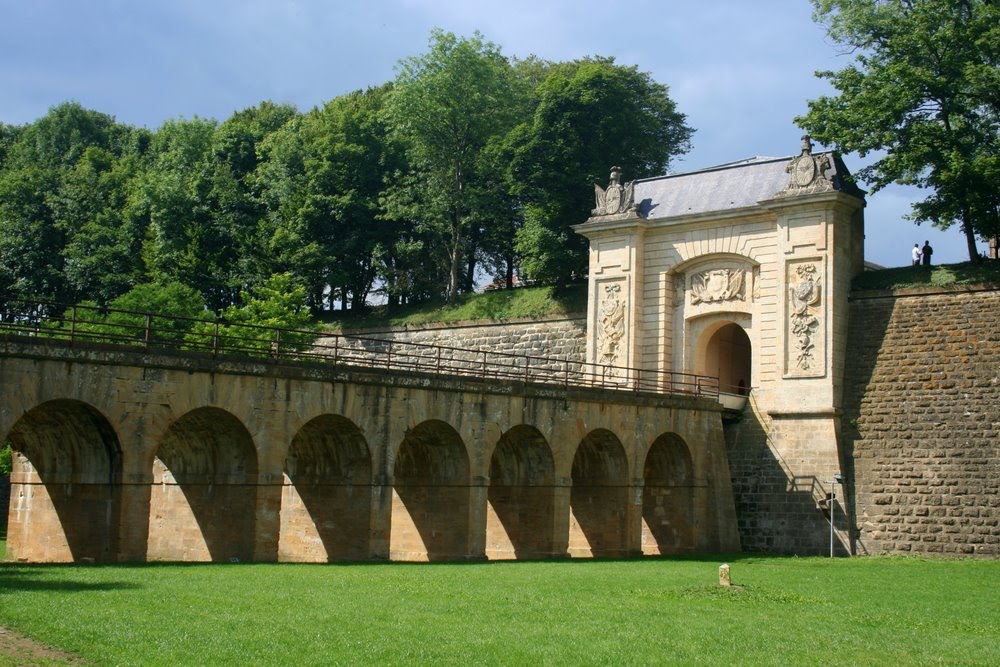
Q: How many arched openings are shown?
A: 8